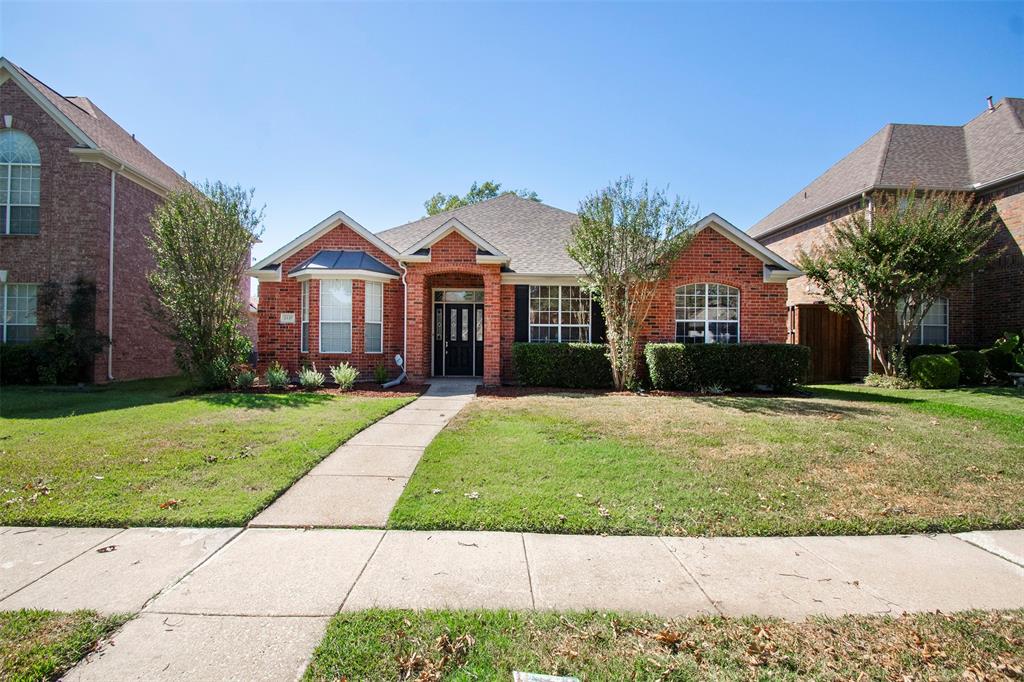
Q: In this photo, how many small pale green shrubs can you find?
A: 4